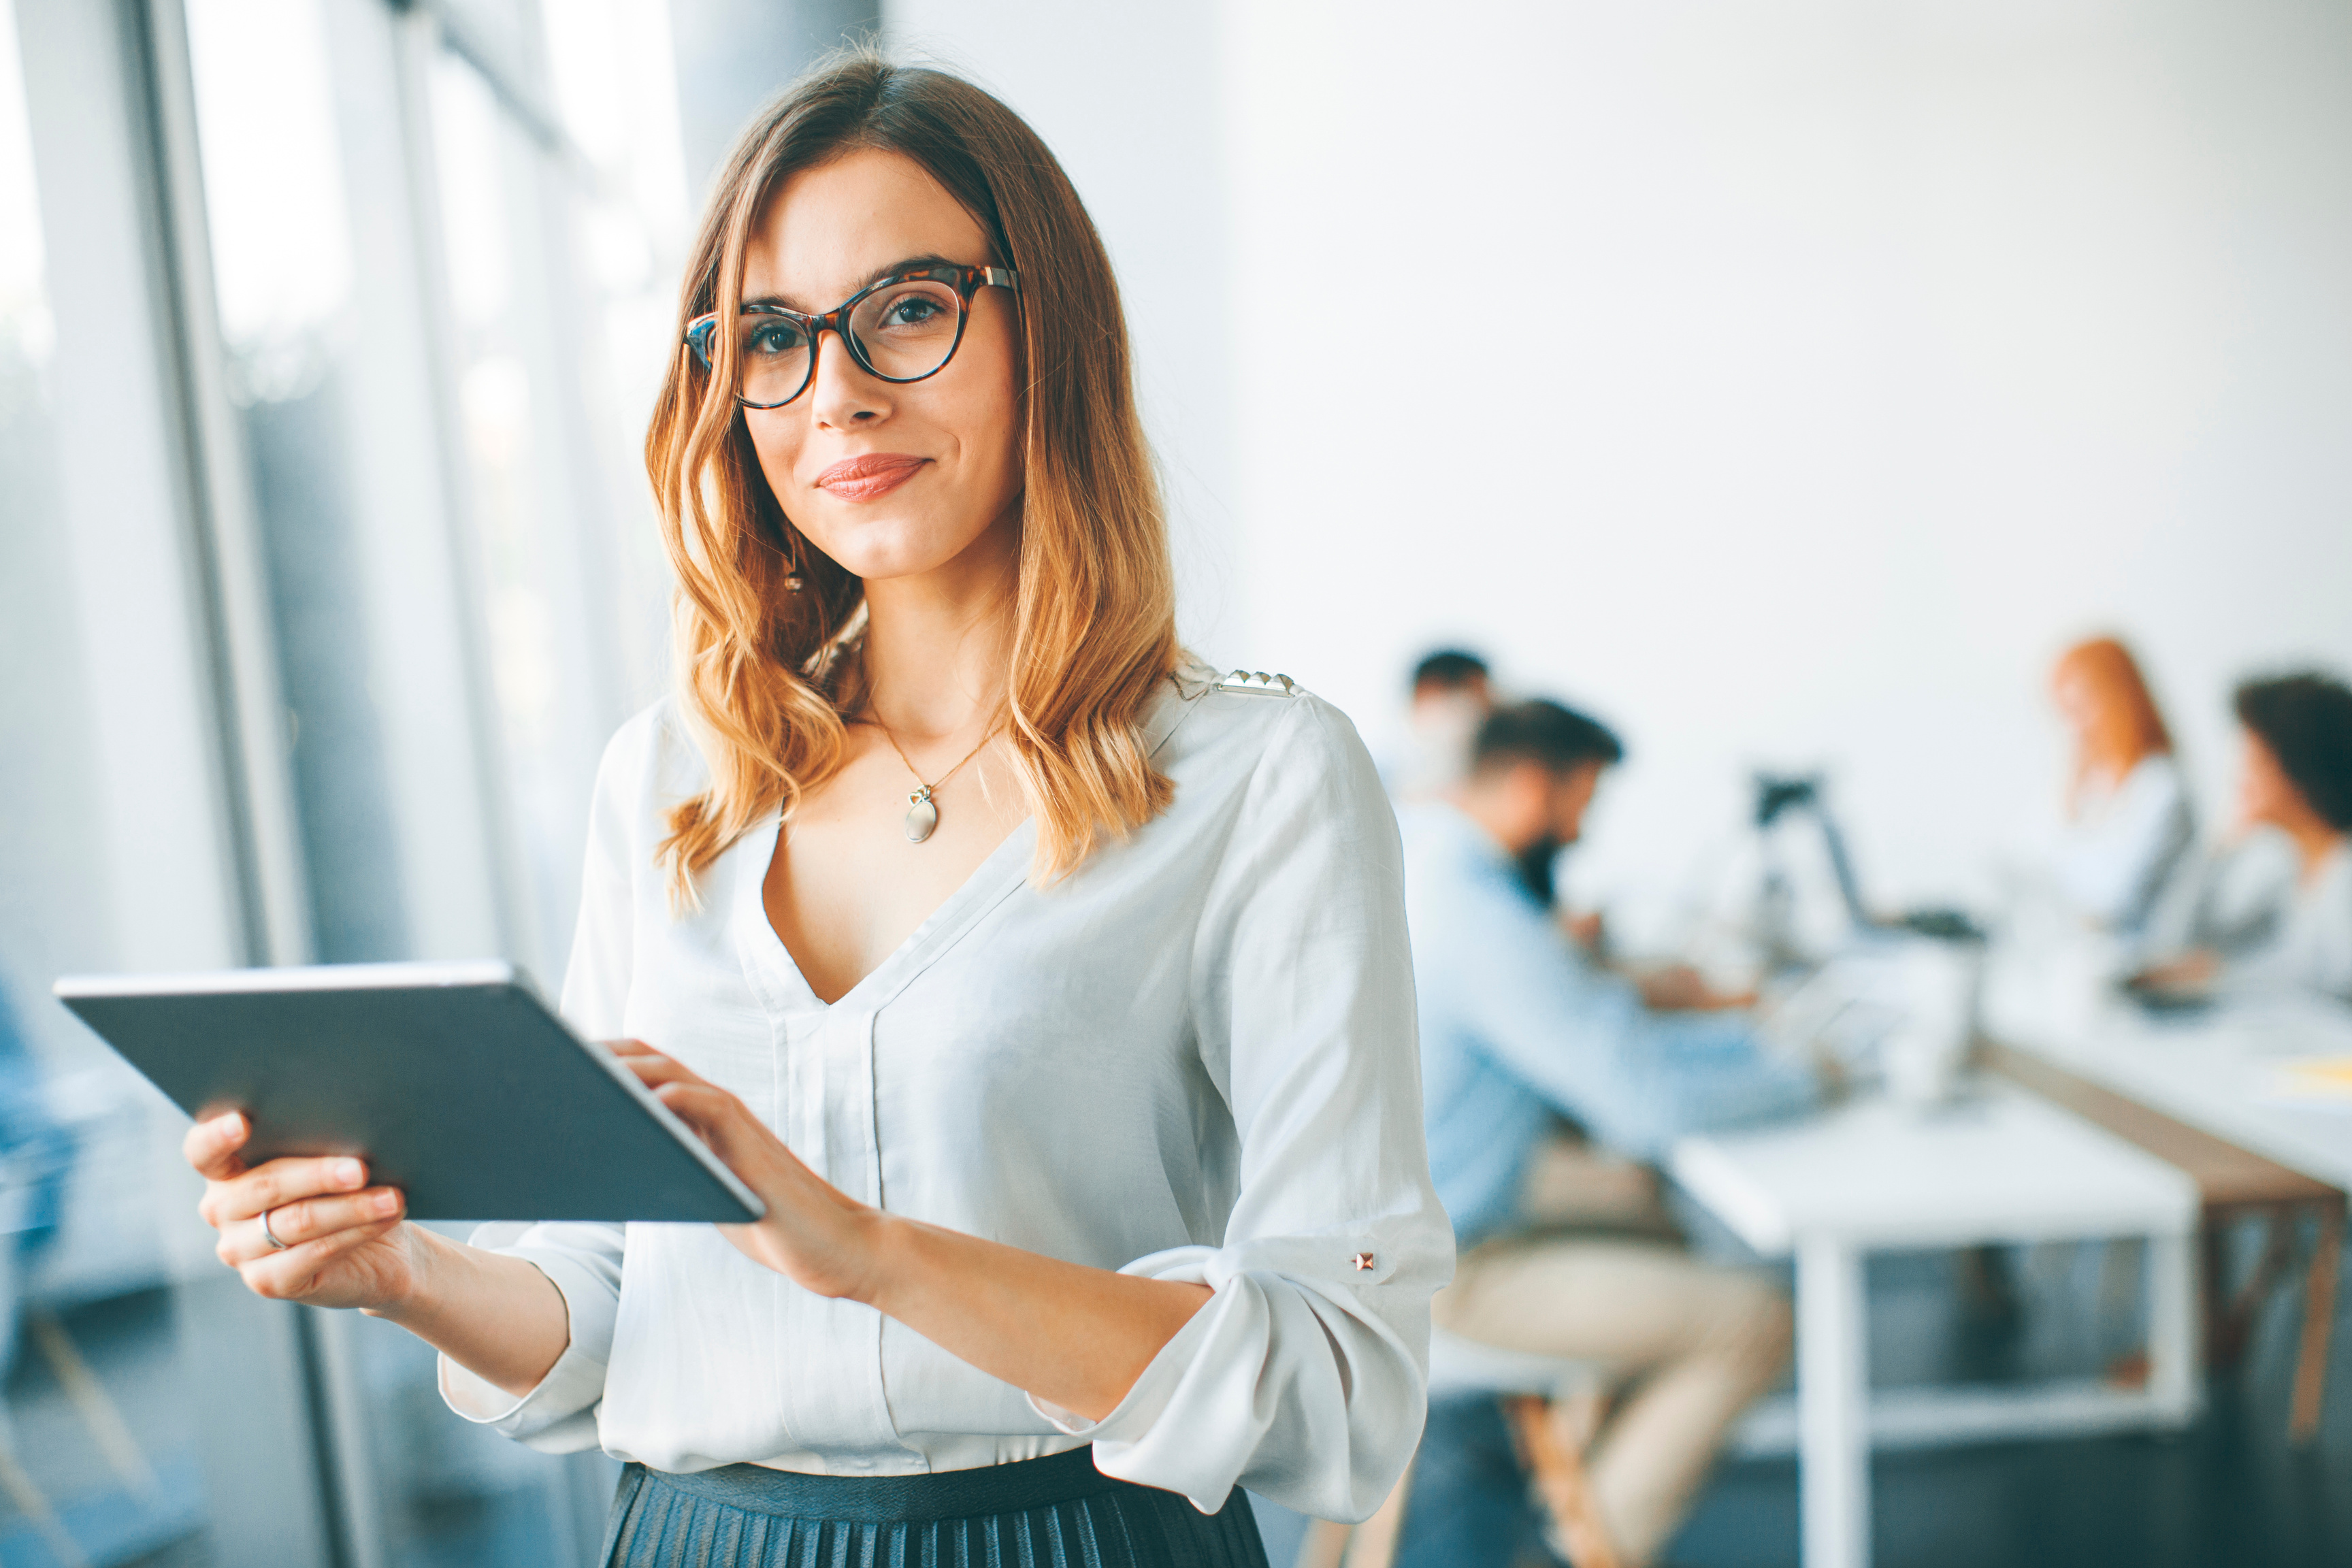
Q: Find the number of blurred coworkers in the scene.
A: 4